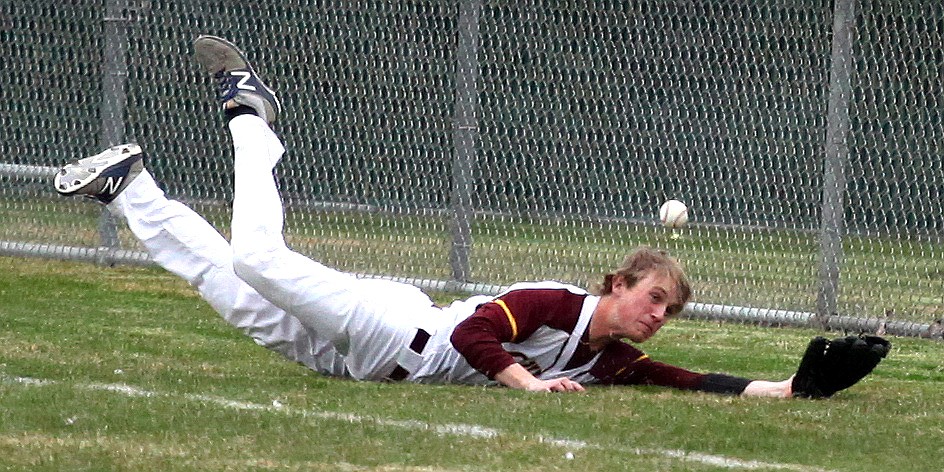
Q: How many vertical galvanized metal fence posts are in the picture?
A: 3